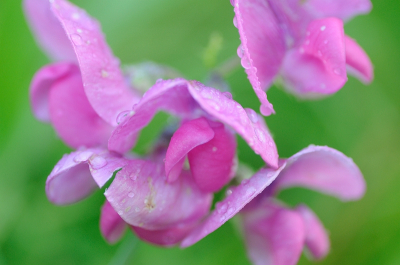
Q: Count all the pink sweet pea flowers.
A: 5